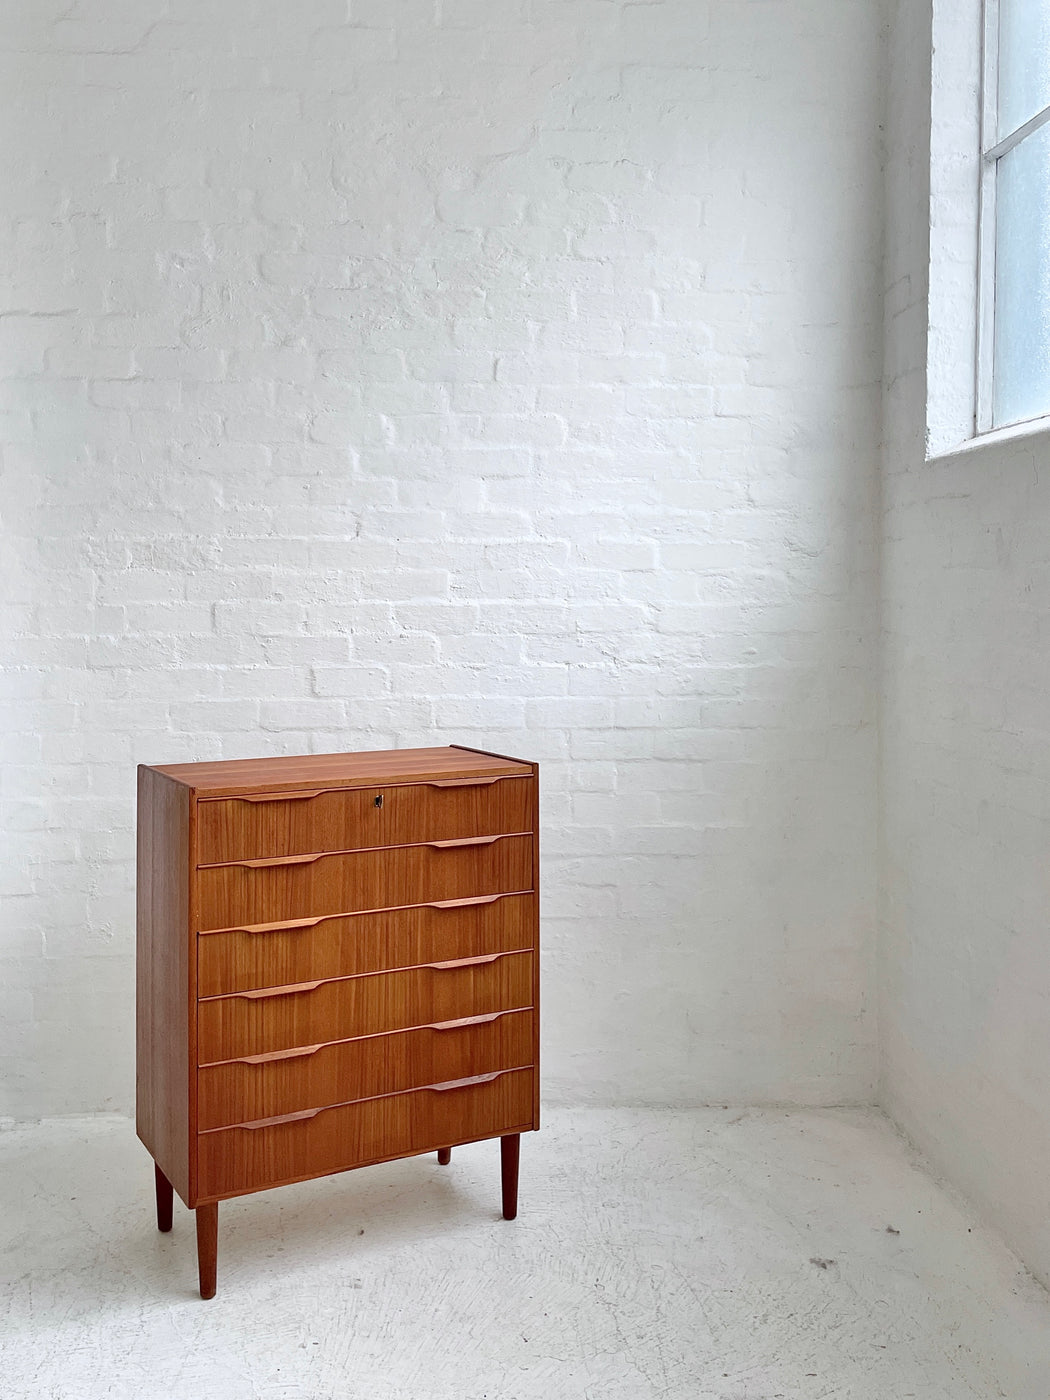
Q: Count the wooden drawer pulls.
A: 12